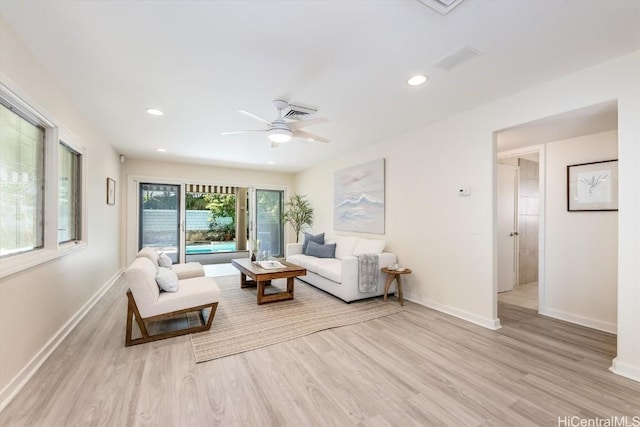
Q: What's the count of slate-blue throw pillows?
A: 2